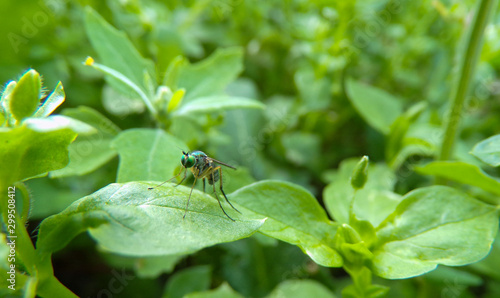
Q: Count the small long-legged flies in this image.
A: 1